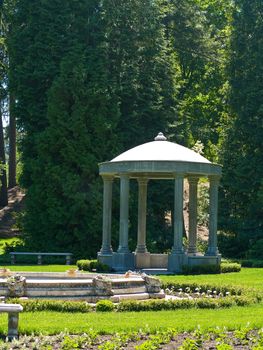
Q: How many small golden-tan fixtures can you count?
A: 3